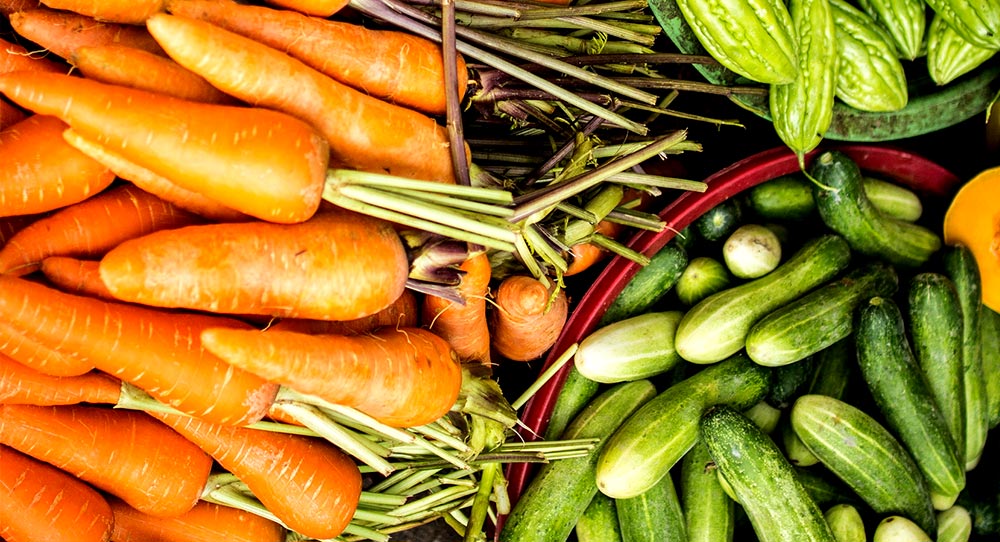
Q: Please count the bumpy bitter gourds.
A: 6